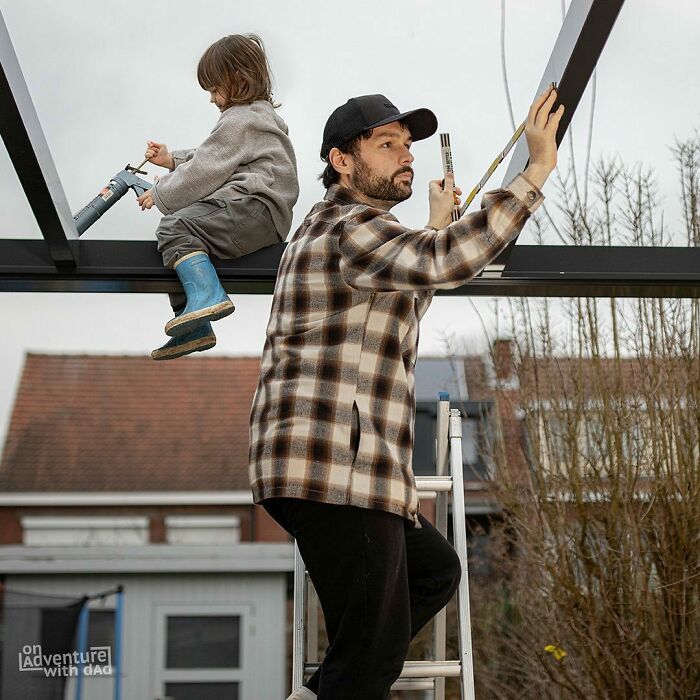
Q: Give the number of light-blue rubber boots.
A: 2